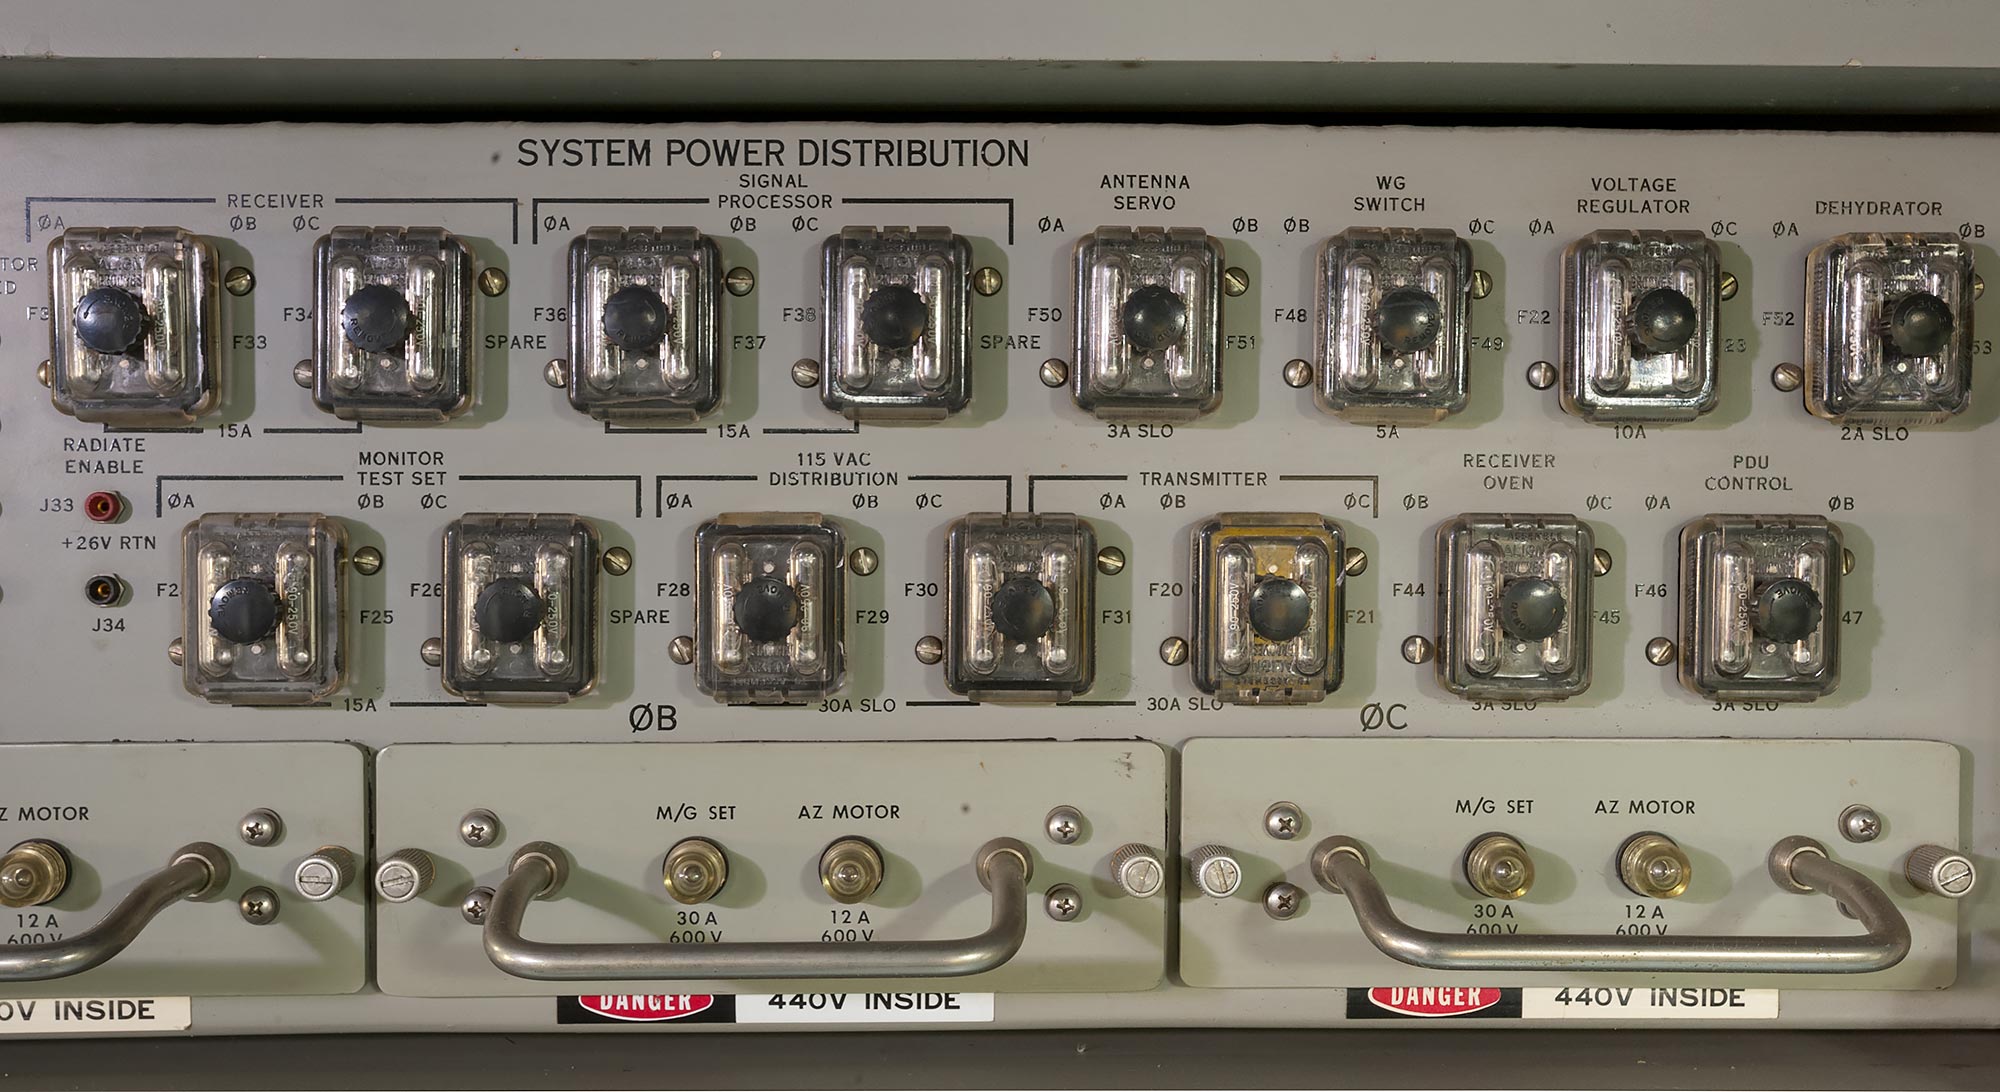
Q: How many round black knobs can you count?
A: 15